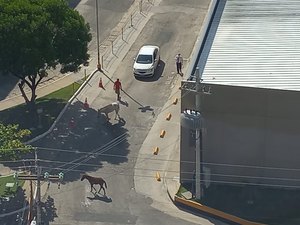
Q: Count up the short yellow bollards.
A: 5